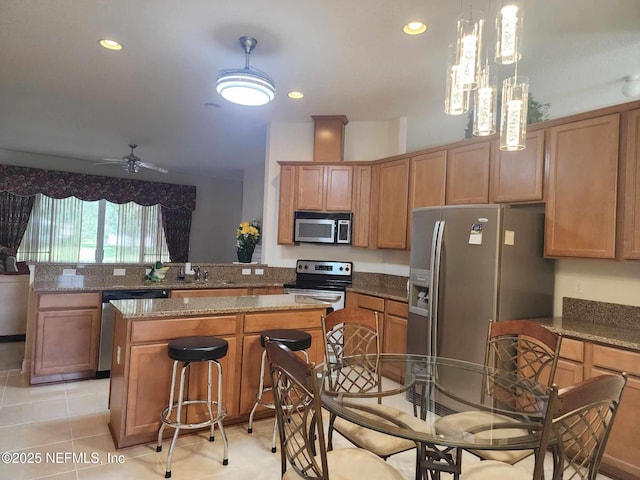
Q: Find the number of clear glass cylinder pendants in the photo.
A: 5